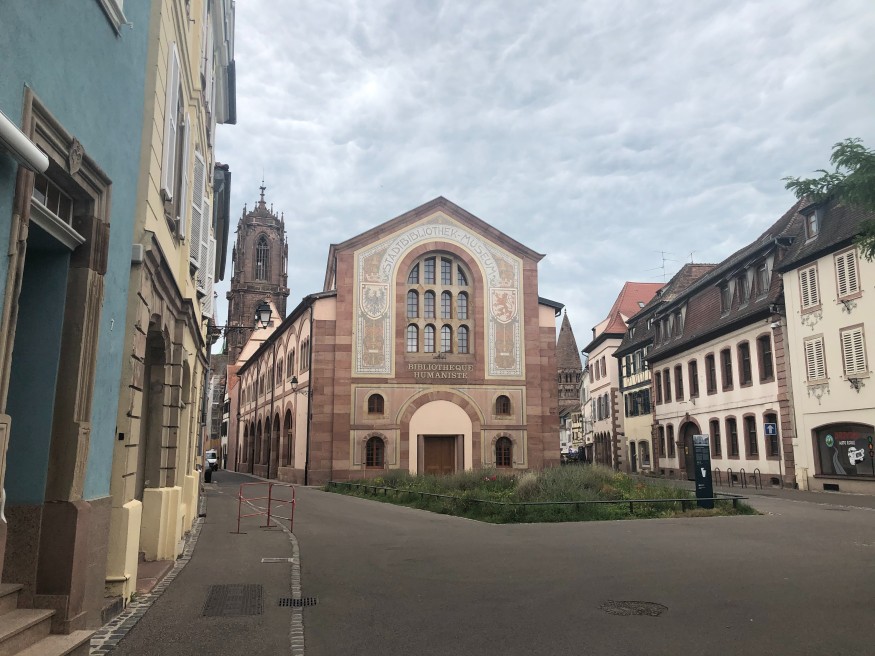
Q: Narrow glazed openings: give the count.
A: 12